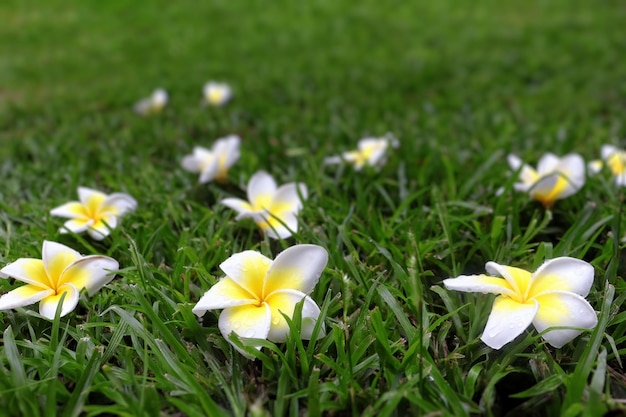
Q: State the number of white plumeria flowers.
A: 11